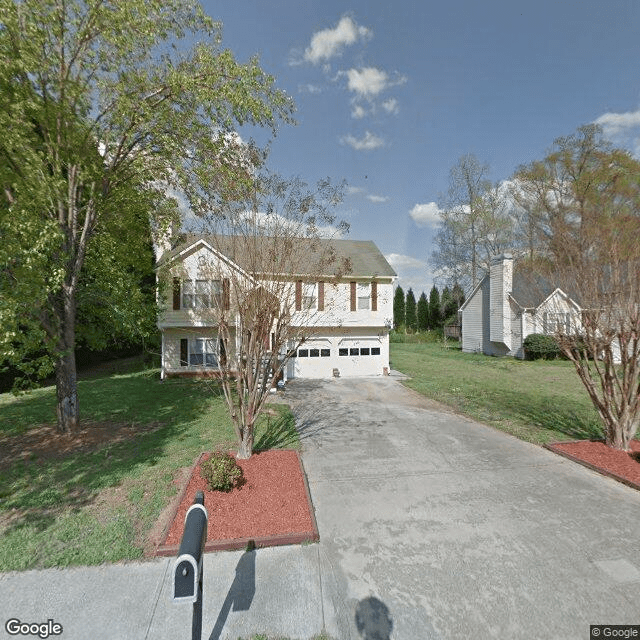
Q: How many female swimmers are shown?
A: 0